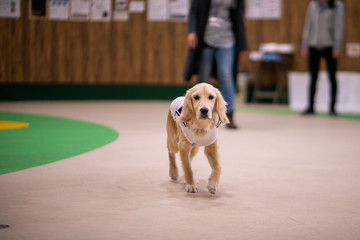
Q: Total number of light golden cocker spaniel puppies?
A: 1